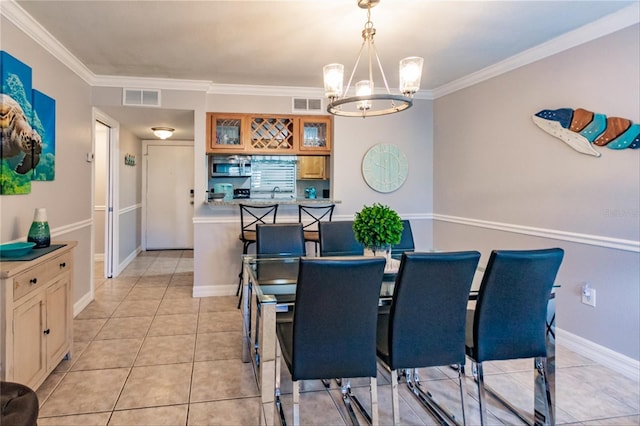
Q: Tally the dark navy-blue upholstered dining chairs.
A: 6